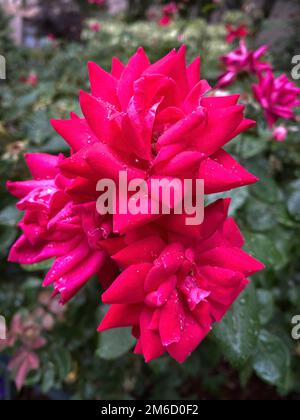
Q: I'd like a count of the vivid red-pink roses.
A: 3